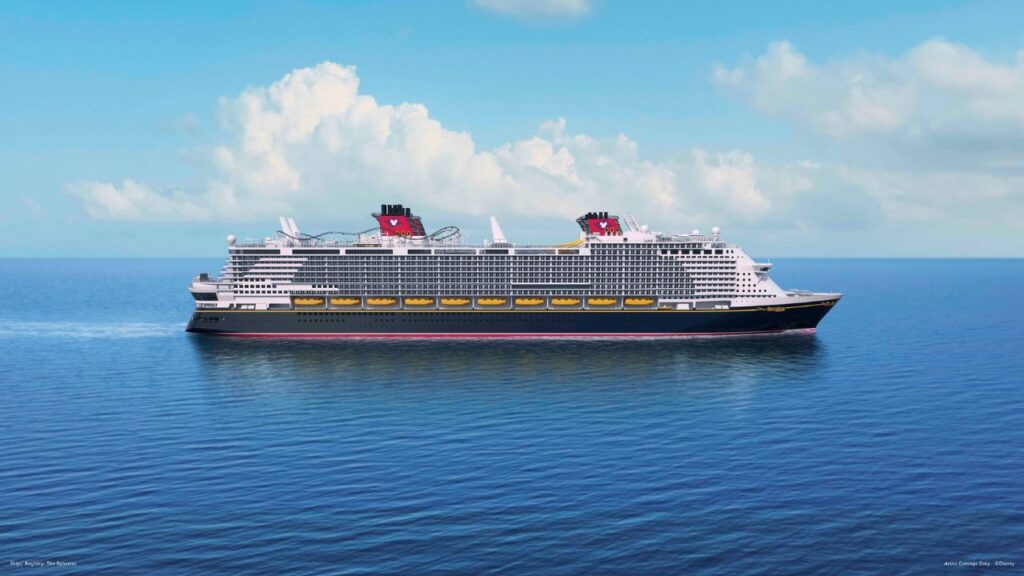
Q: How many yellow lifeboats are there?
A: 10